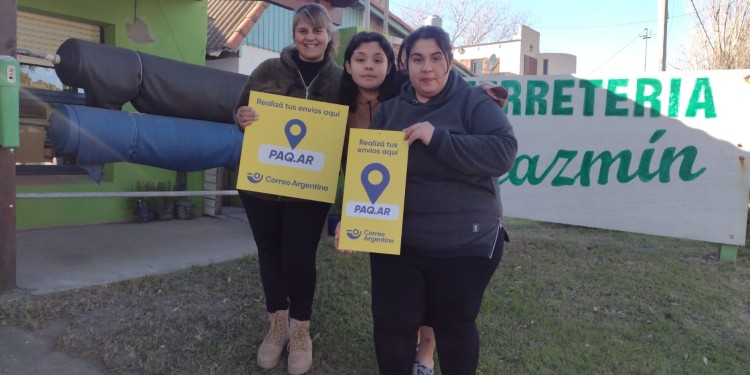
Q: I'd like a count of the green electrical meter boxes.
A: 1